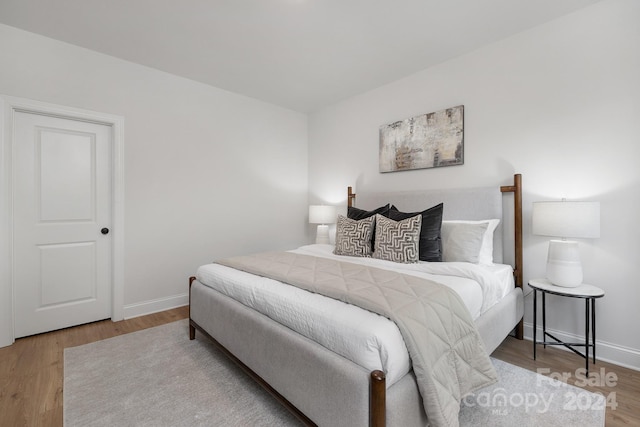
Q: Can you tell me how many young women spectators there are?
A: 0